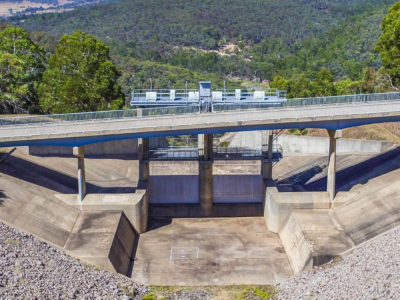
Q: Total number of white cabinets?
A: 6